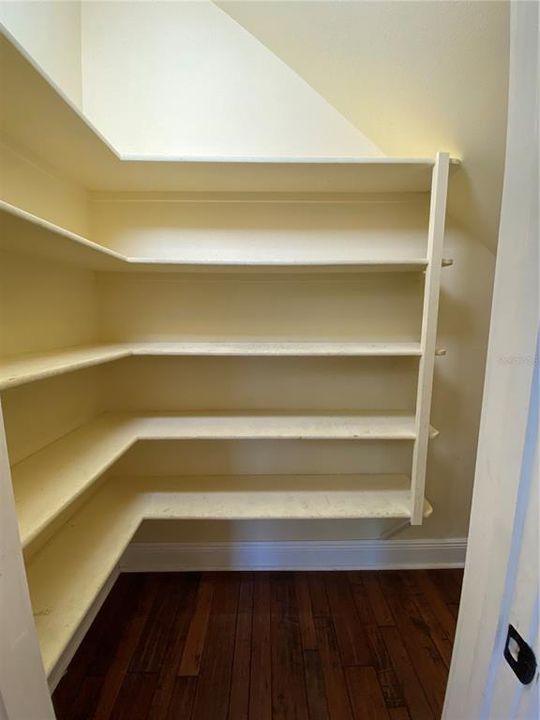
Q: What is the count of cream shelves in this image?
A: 5